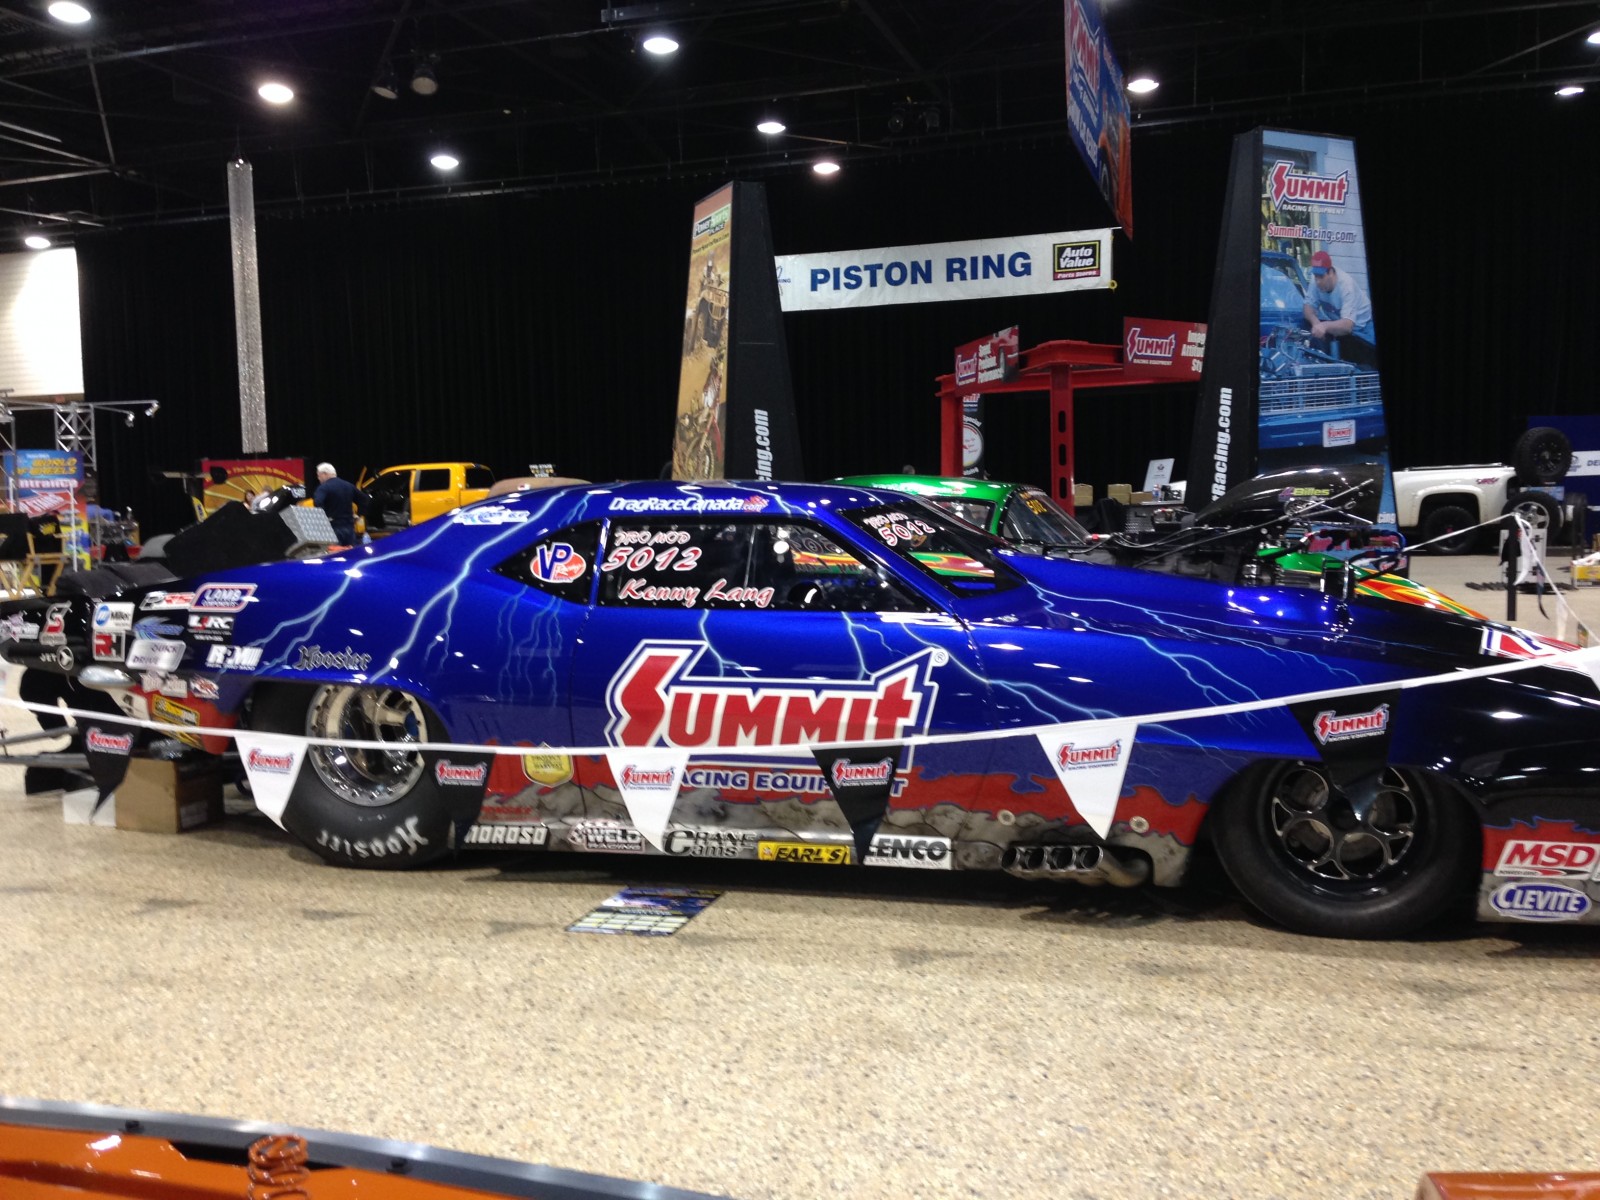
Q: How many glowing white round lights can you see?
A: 10